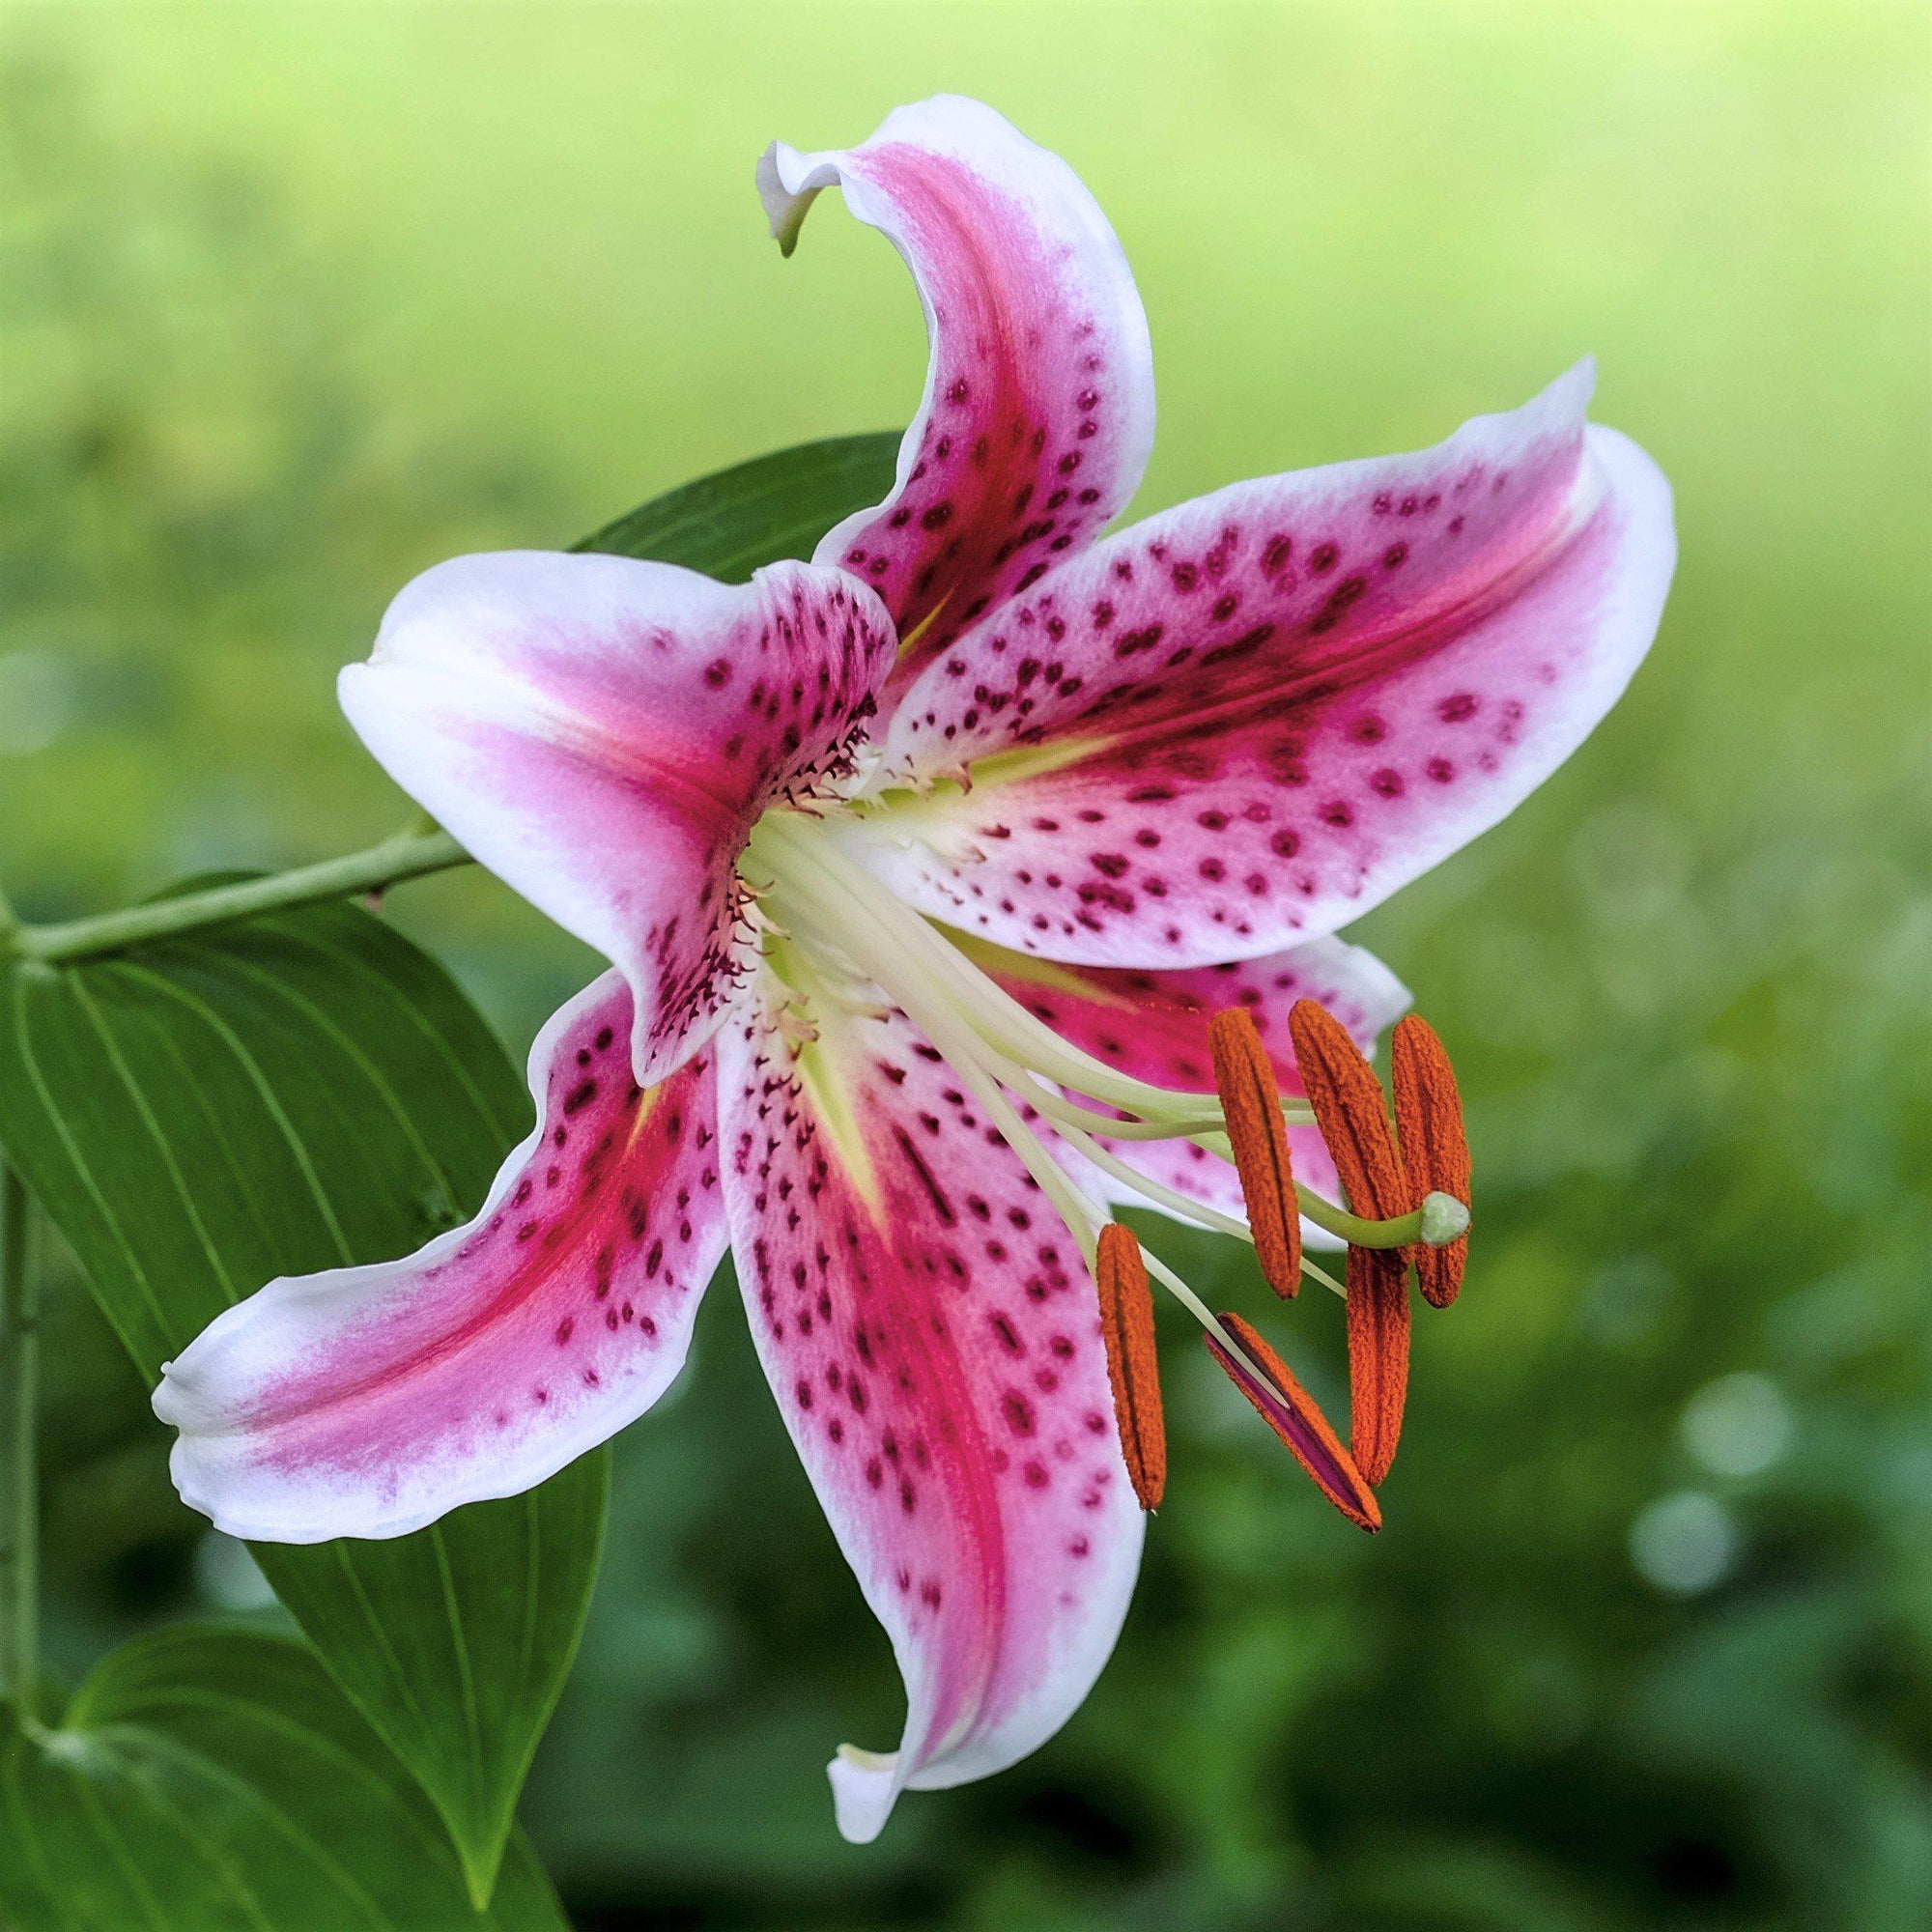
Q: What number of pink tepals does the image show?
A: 6